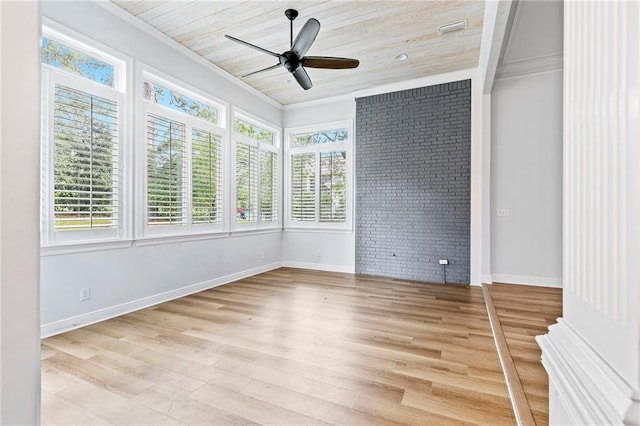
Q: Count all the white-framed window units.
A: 4